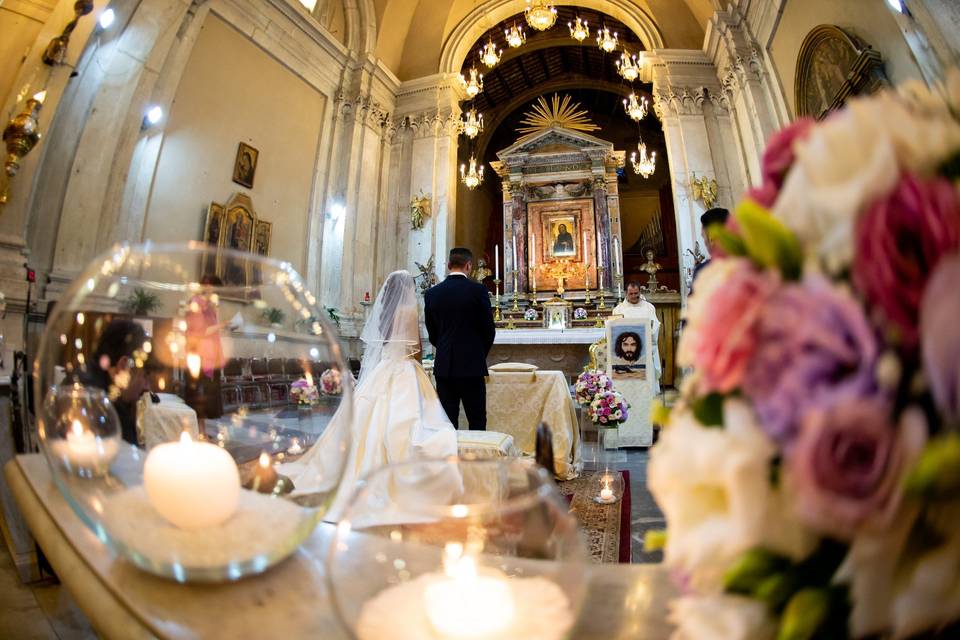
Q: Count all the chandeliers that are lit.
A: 11